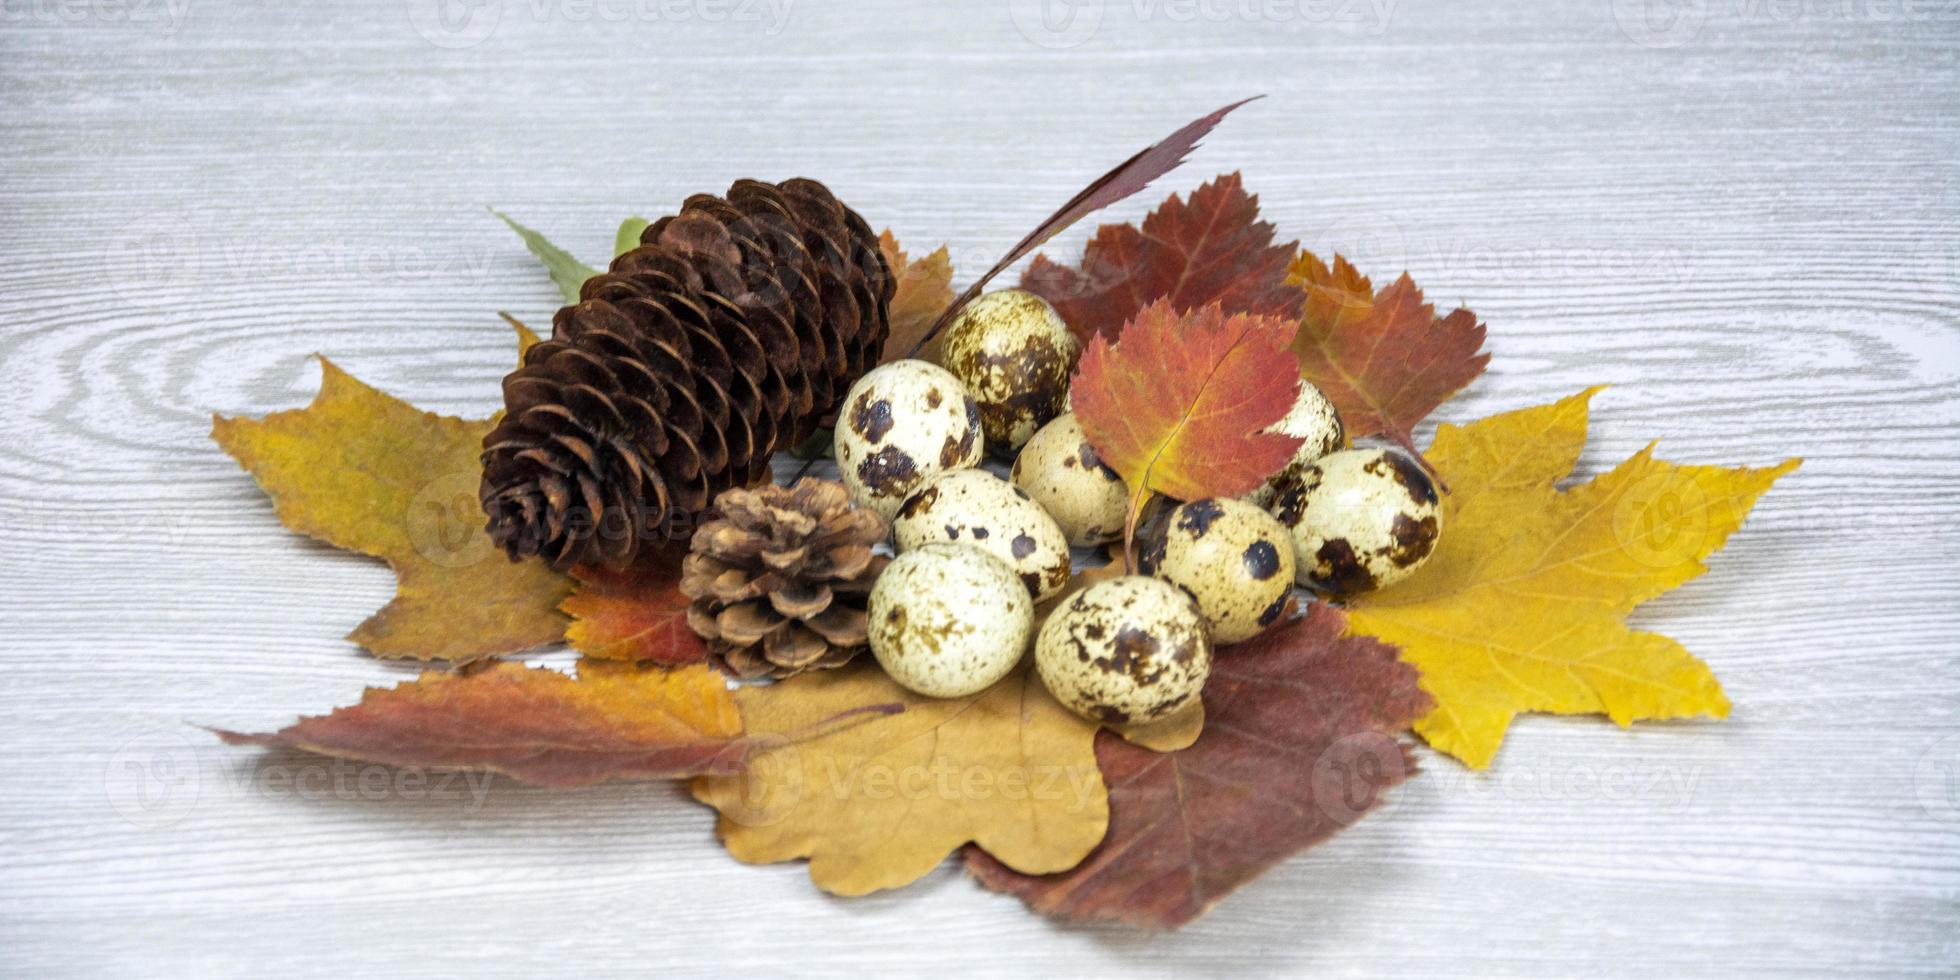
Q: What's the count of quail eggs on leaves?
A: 9